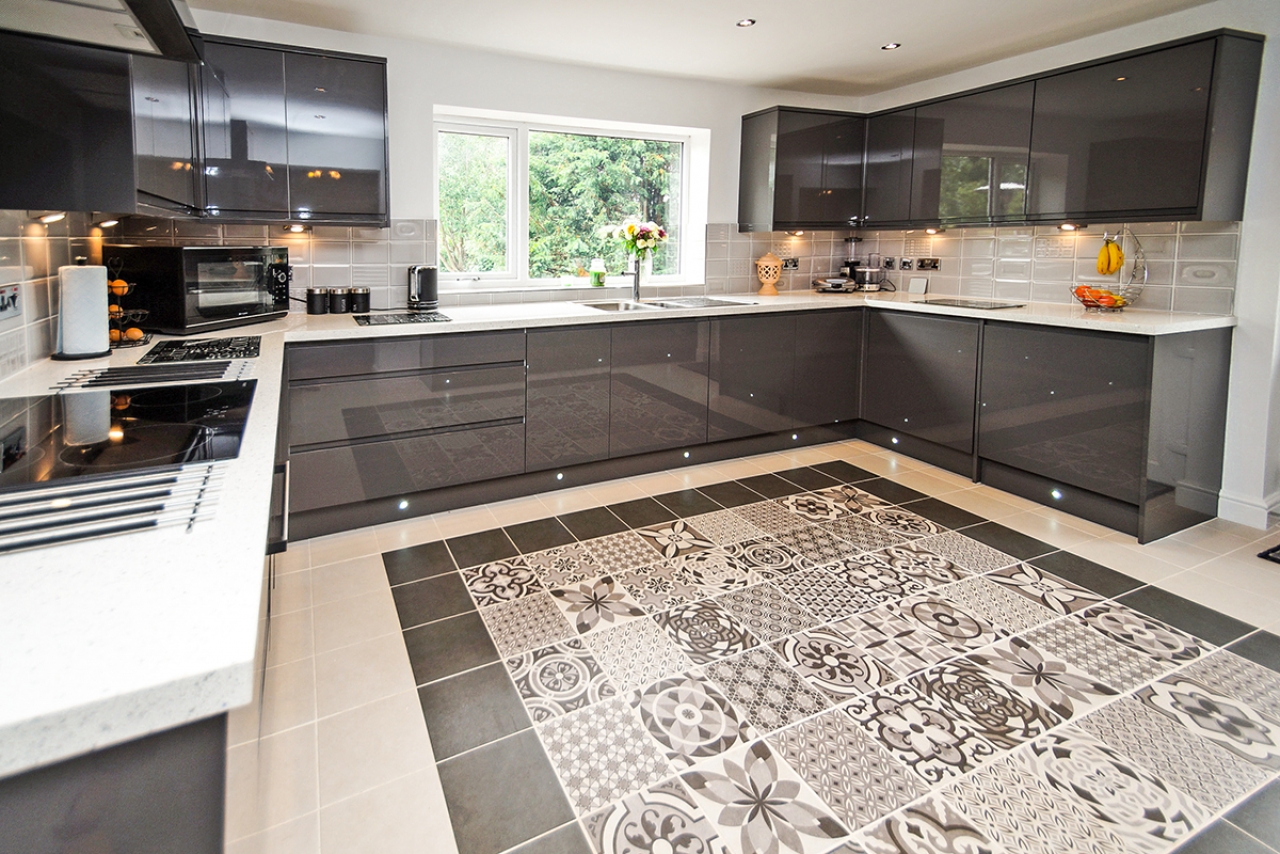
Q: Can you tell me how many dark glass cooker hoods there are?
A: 1